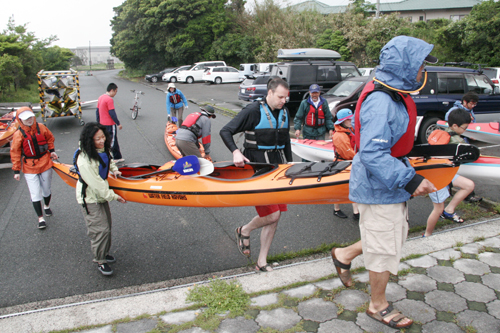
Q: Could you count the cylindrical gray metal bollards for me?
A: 0